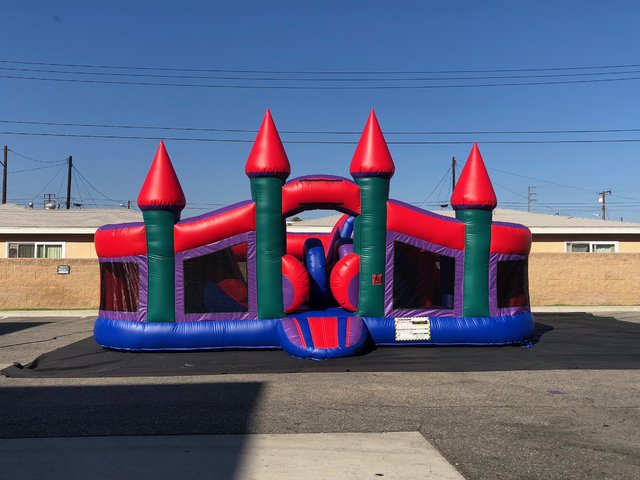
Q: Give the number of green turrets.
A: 4